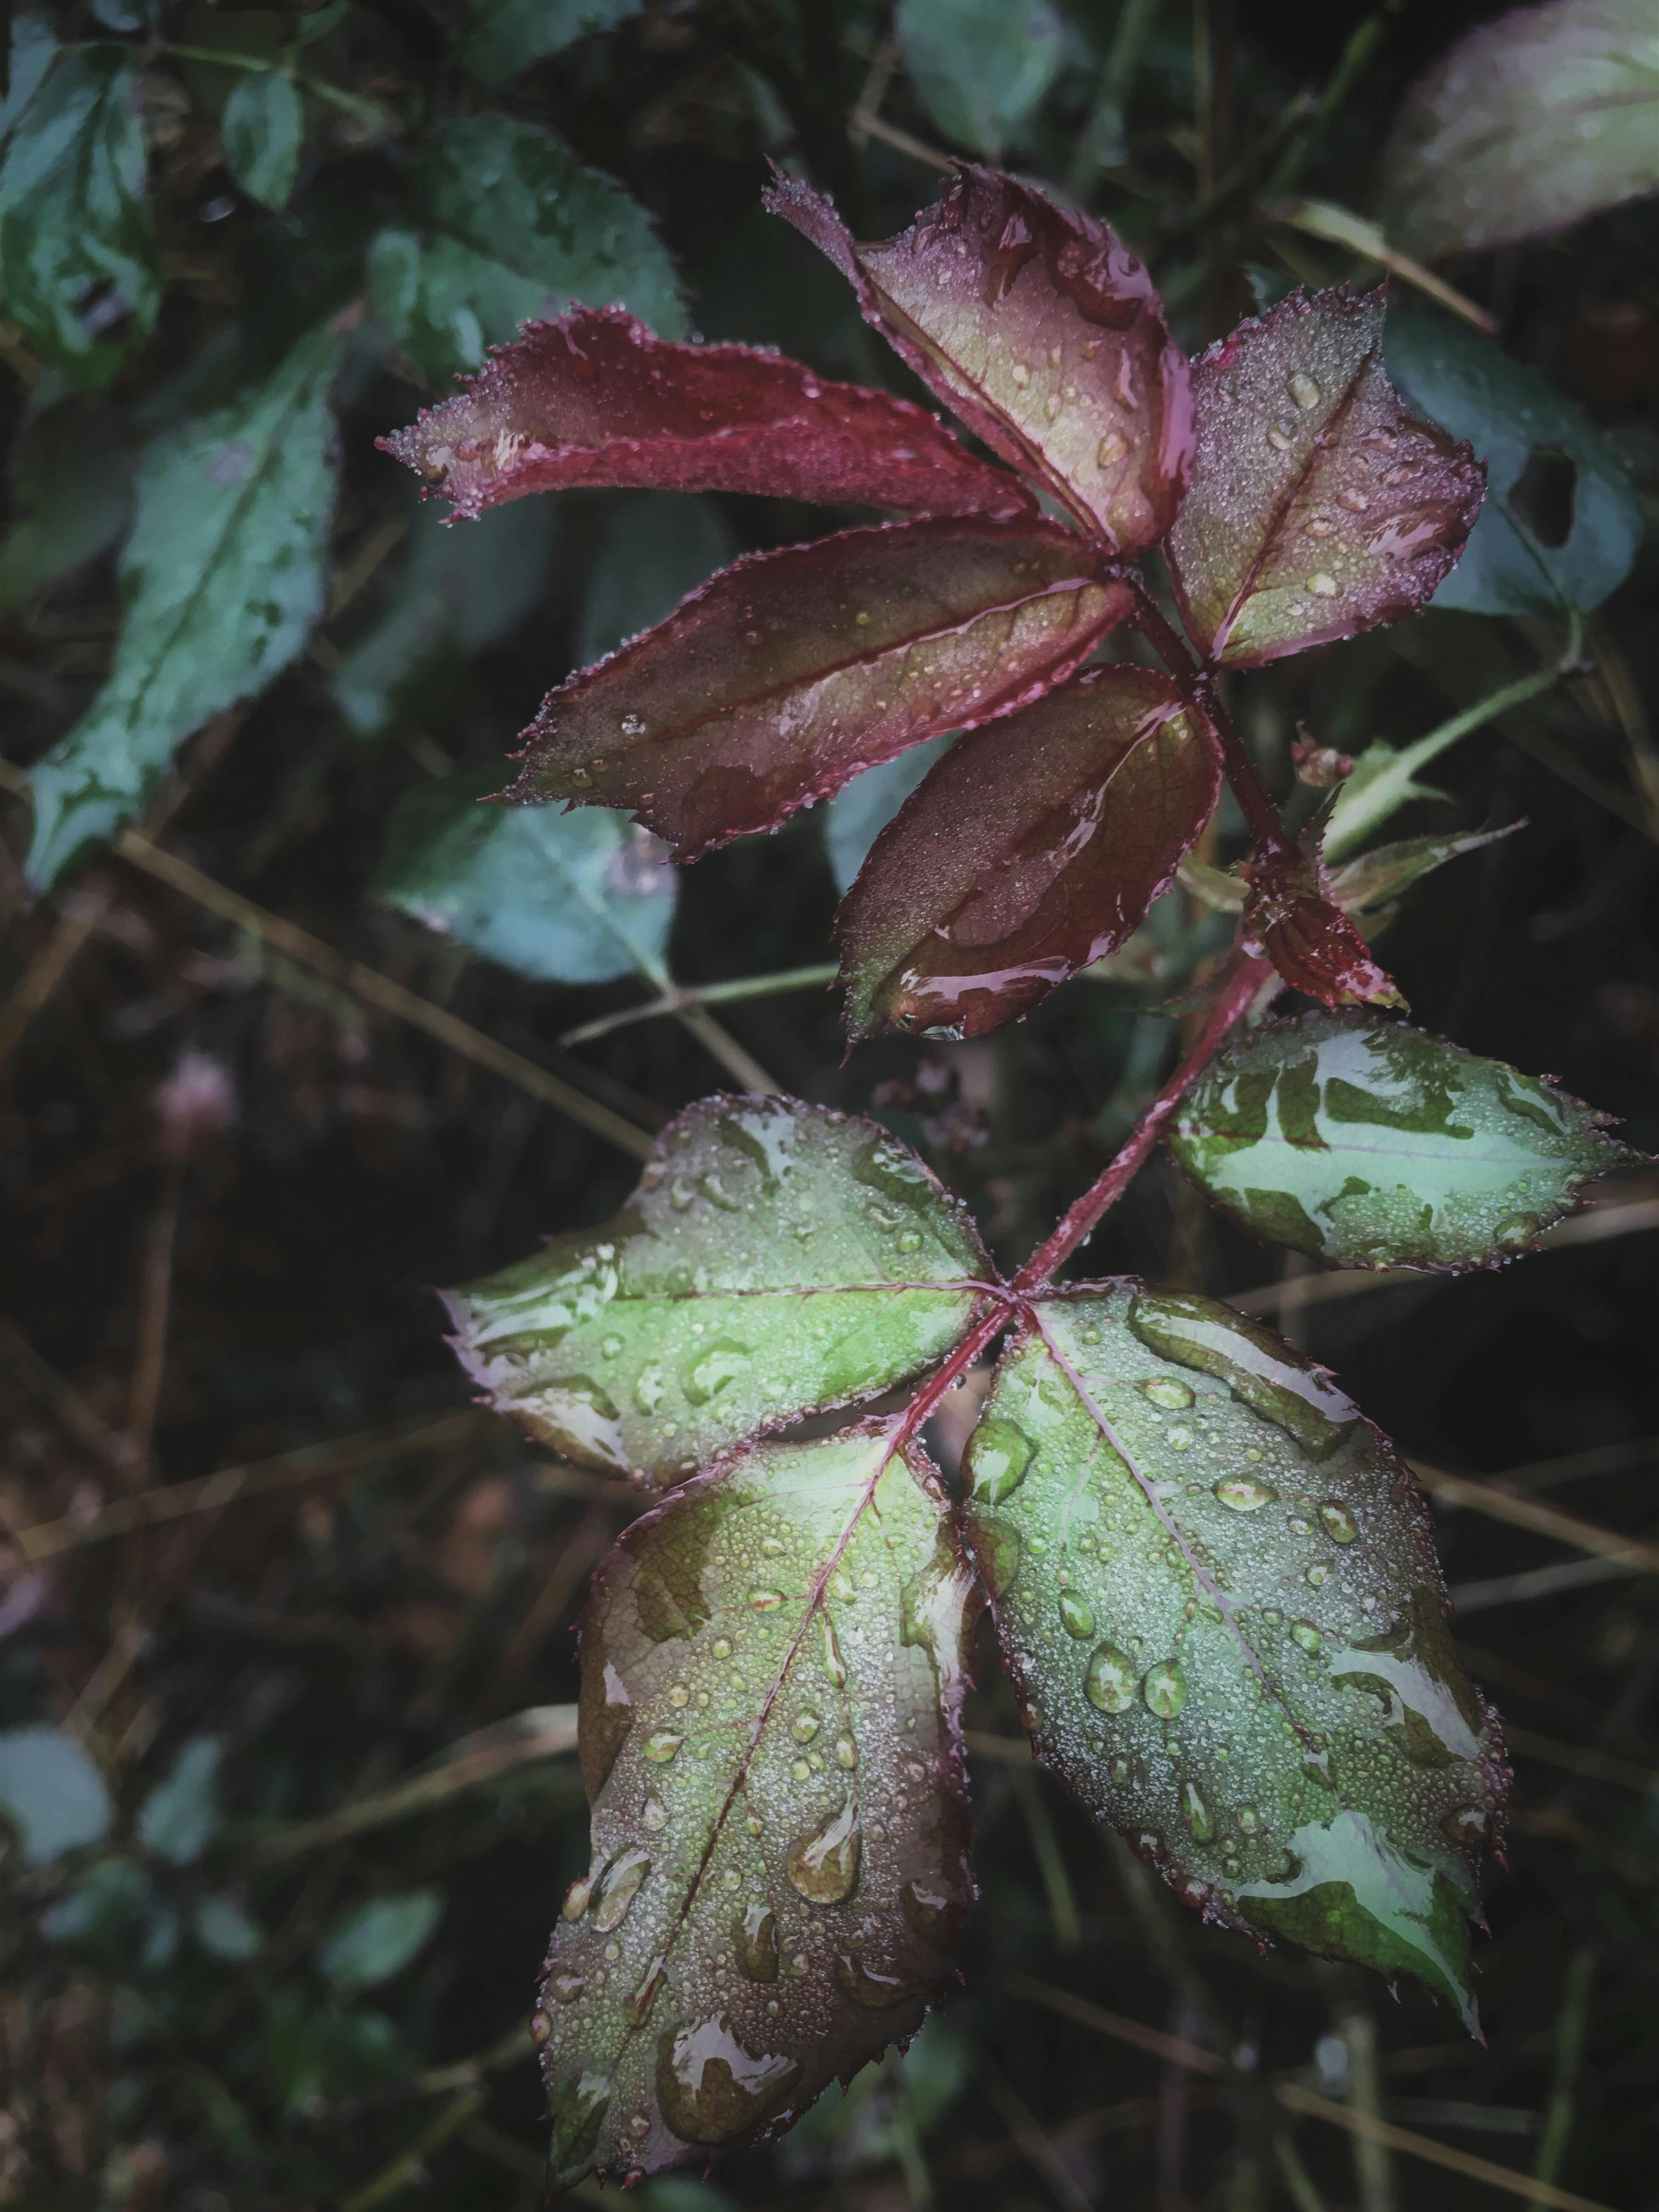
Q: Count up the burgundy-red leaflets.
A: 5